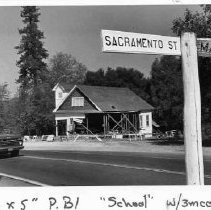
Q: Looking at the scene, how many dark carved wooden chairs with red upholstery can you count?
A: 0